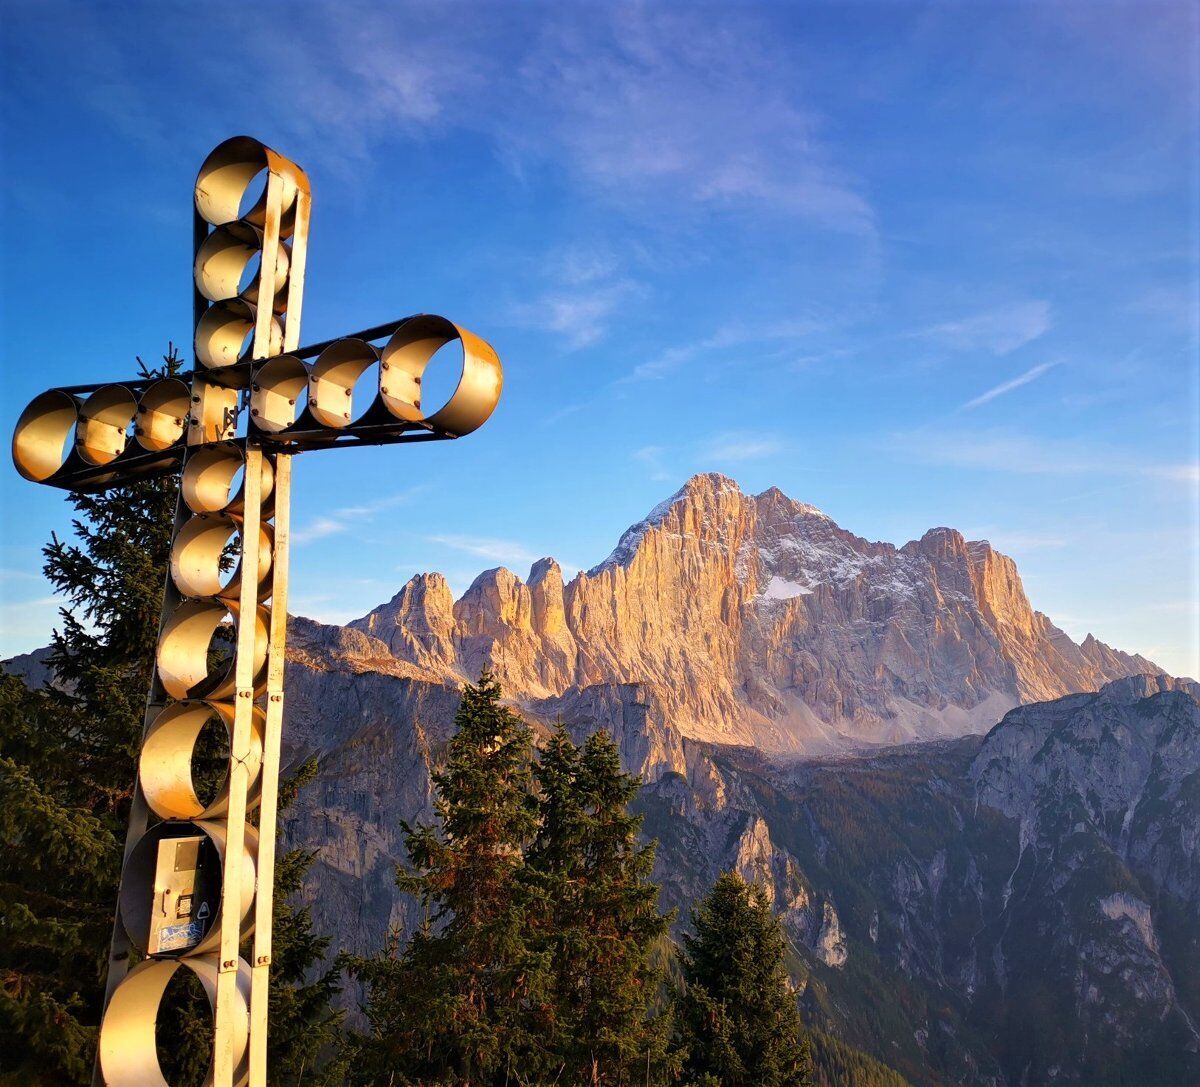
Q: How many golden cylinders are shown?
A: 15